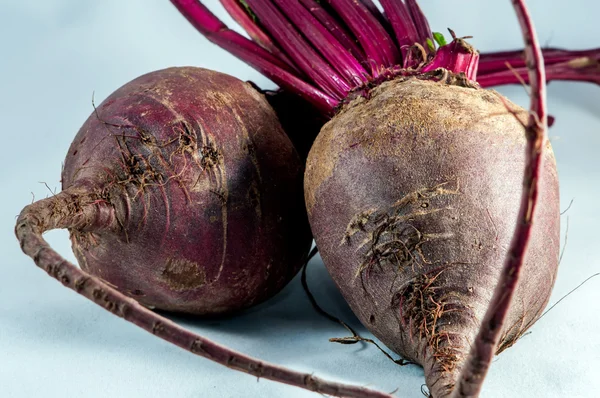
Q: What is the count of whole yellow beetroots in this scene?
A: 0